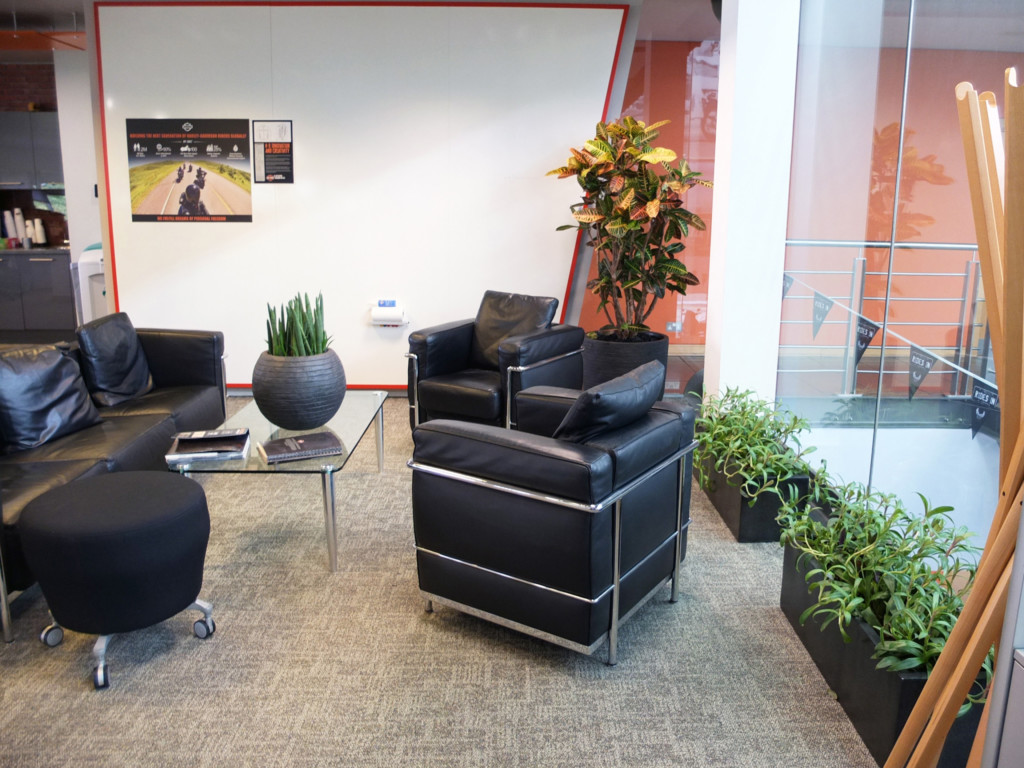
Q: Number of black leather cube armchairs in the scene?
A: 2